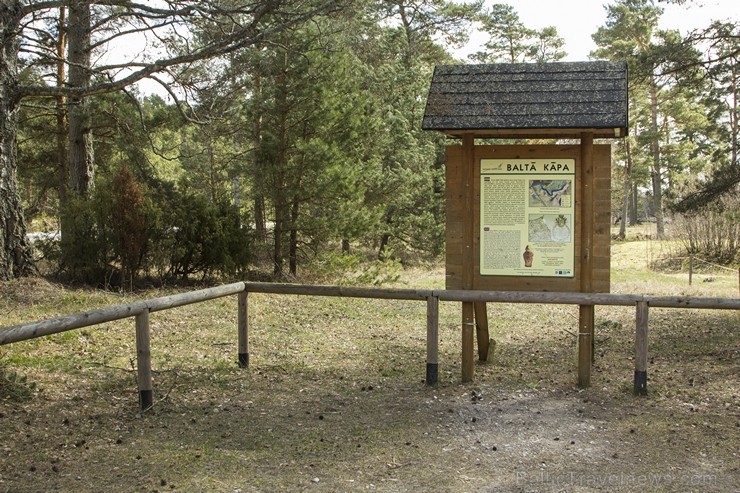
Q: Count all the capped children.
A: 0